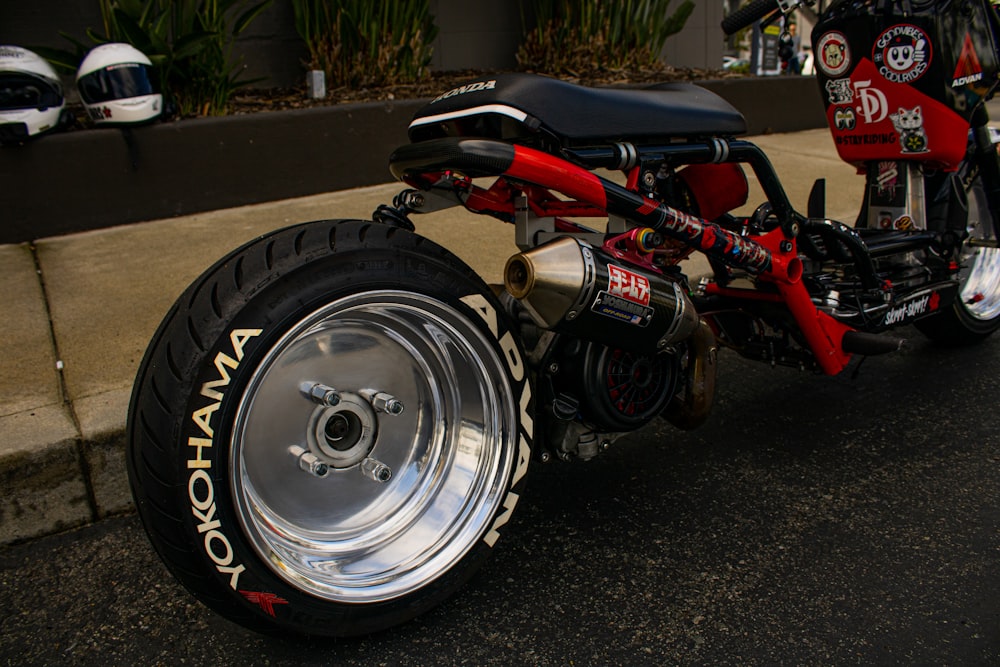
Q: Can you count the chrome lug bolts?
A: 4